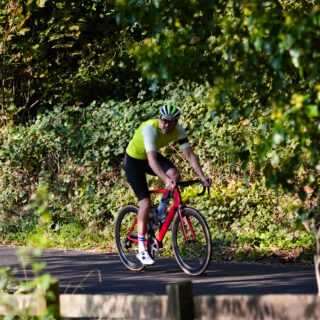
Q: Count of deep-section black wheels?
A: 2